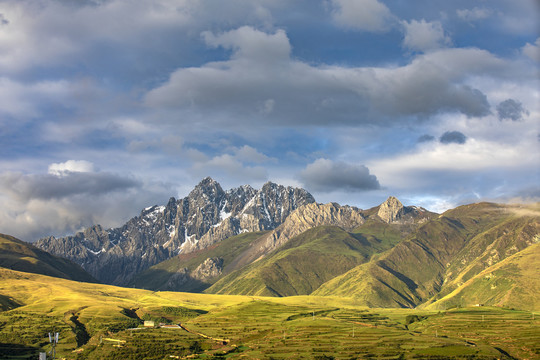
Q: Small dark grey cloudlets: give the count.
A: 3